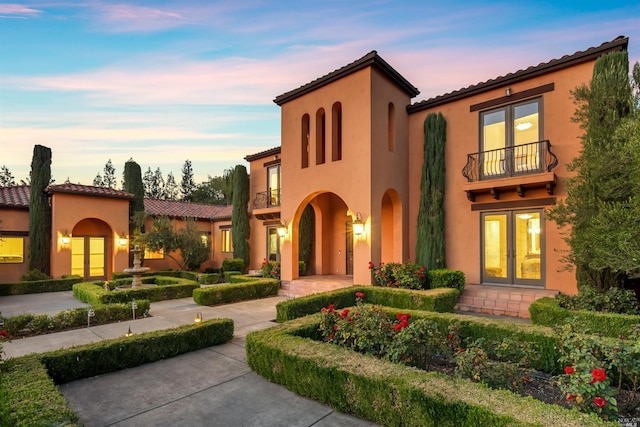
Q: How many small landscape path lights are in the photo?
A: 4